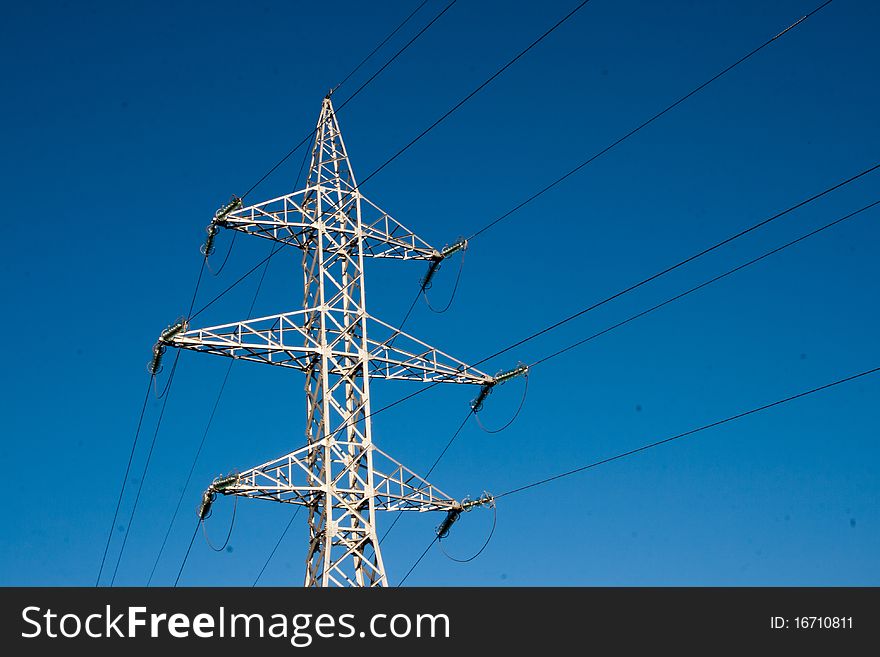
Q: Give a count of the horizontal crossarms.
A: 3